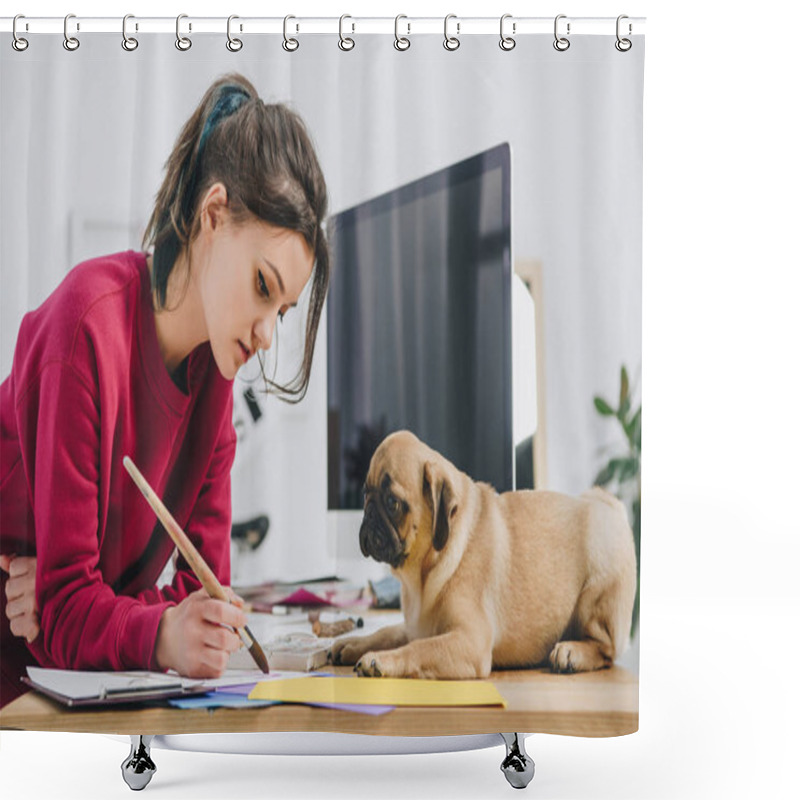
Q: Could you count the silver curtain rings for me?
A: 12